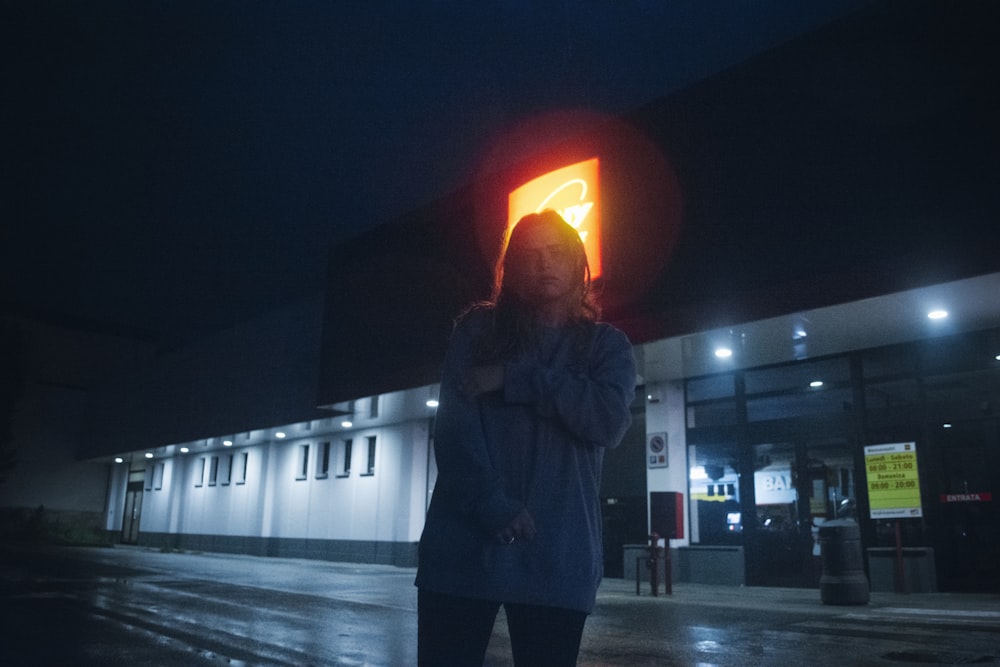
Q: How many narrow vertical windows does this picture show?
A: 10